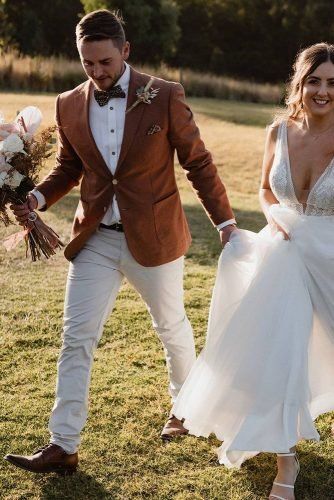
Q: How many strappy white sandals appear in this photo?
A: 1